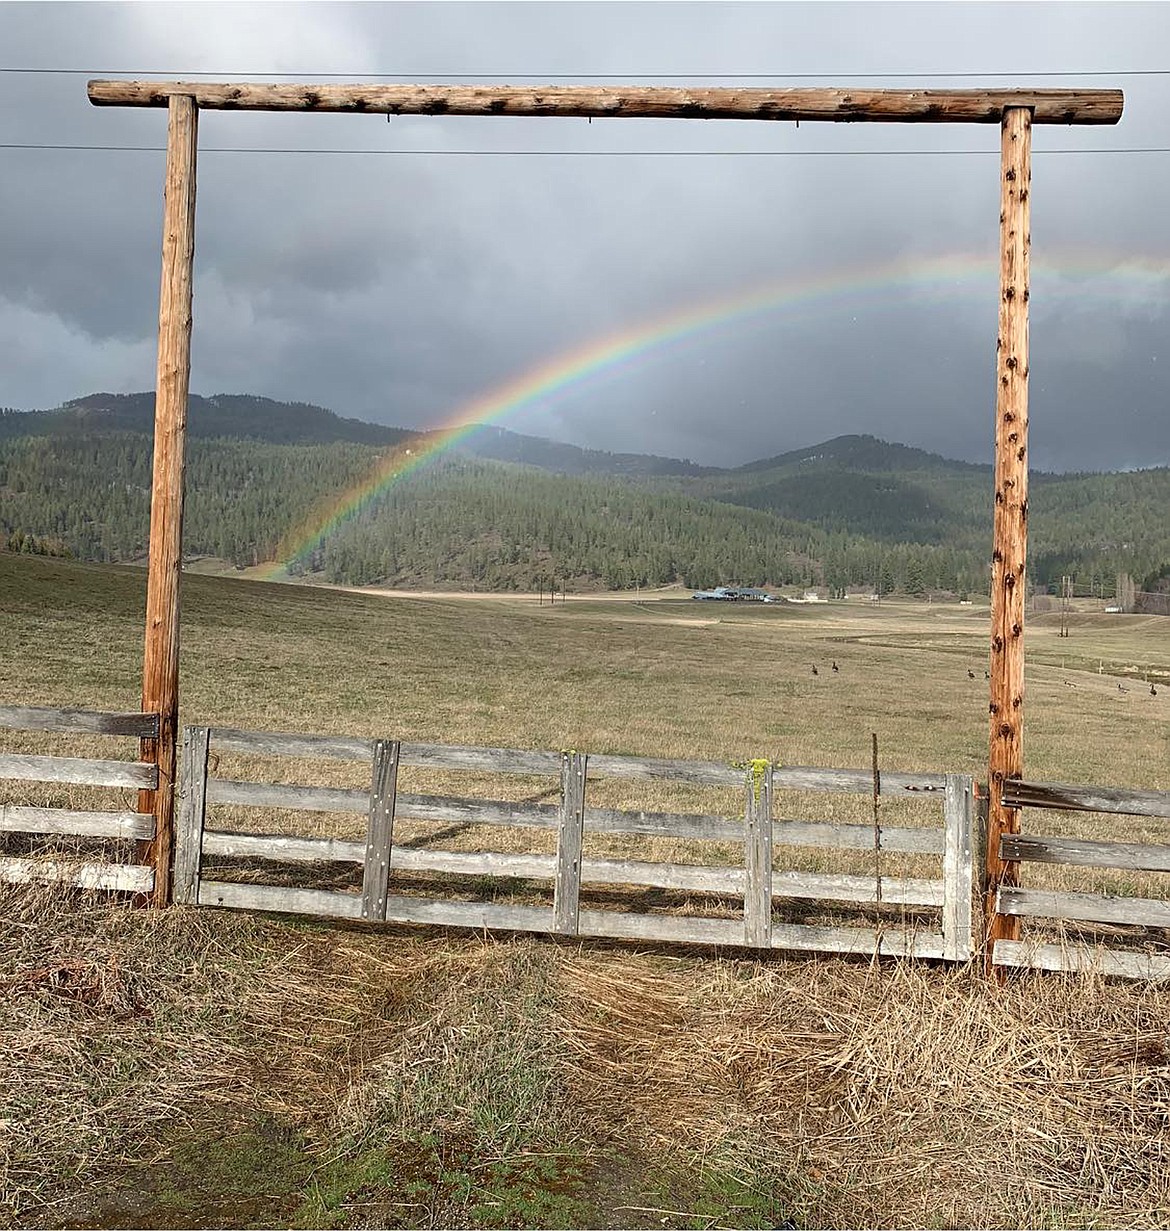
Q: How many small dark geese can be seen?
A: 7